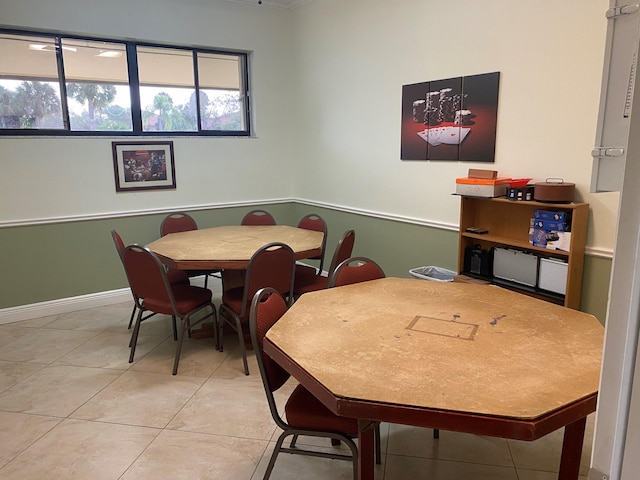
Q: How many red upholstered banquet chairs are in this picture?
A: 9